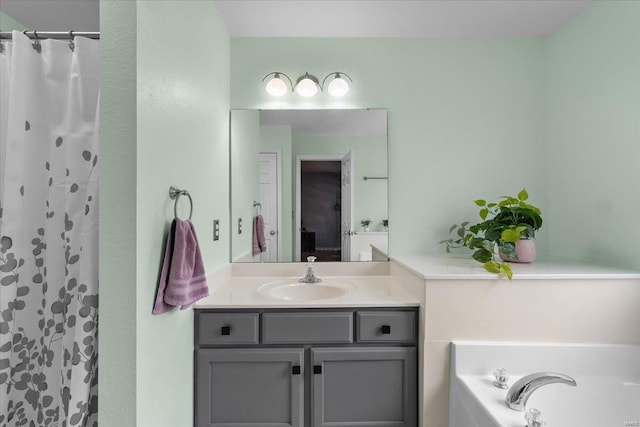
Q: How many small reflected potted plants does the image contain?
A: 2